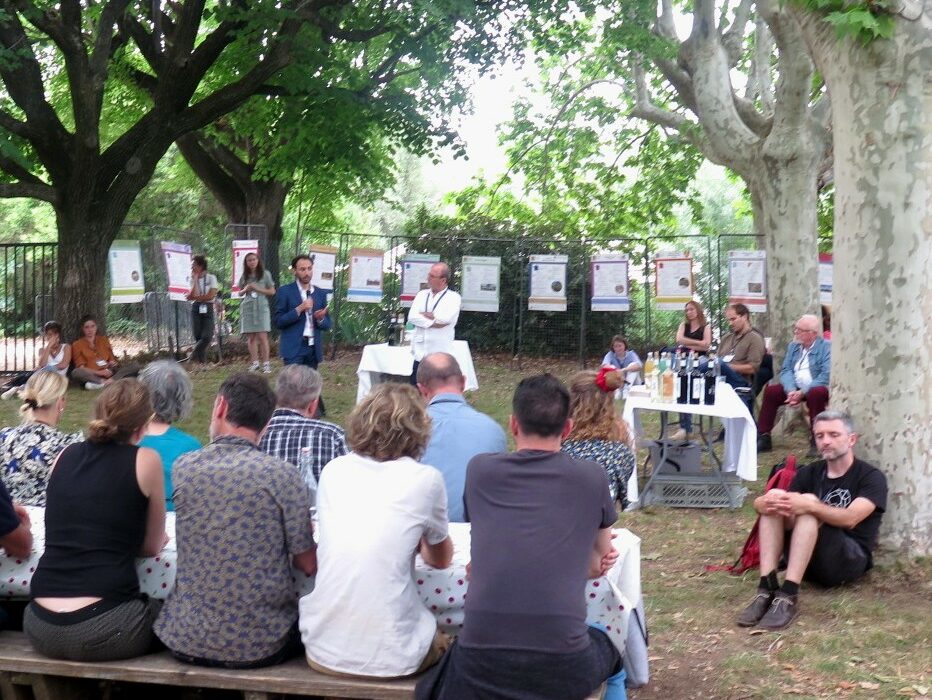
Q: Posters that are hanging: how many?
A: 12